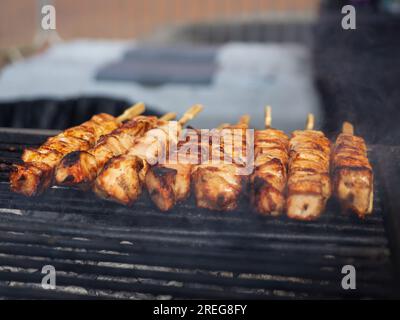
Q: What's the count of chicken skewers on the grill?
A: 8